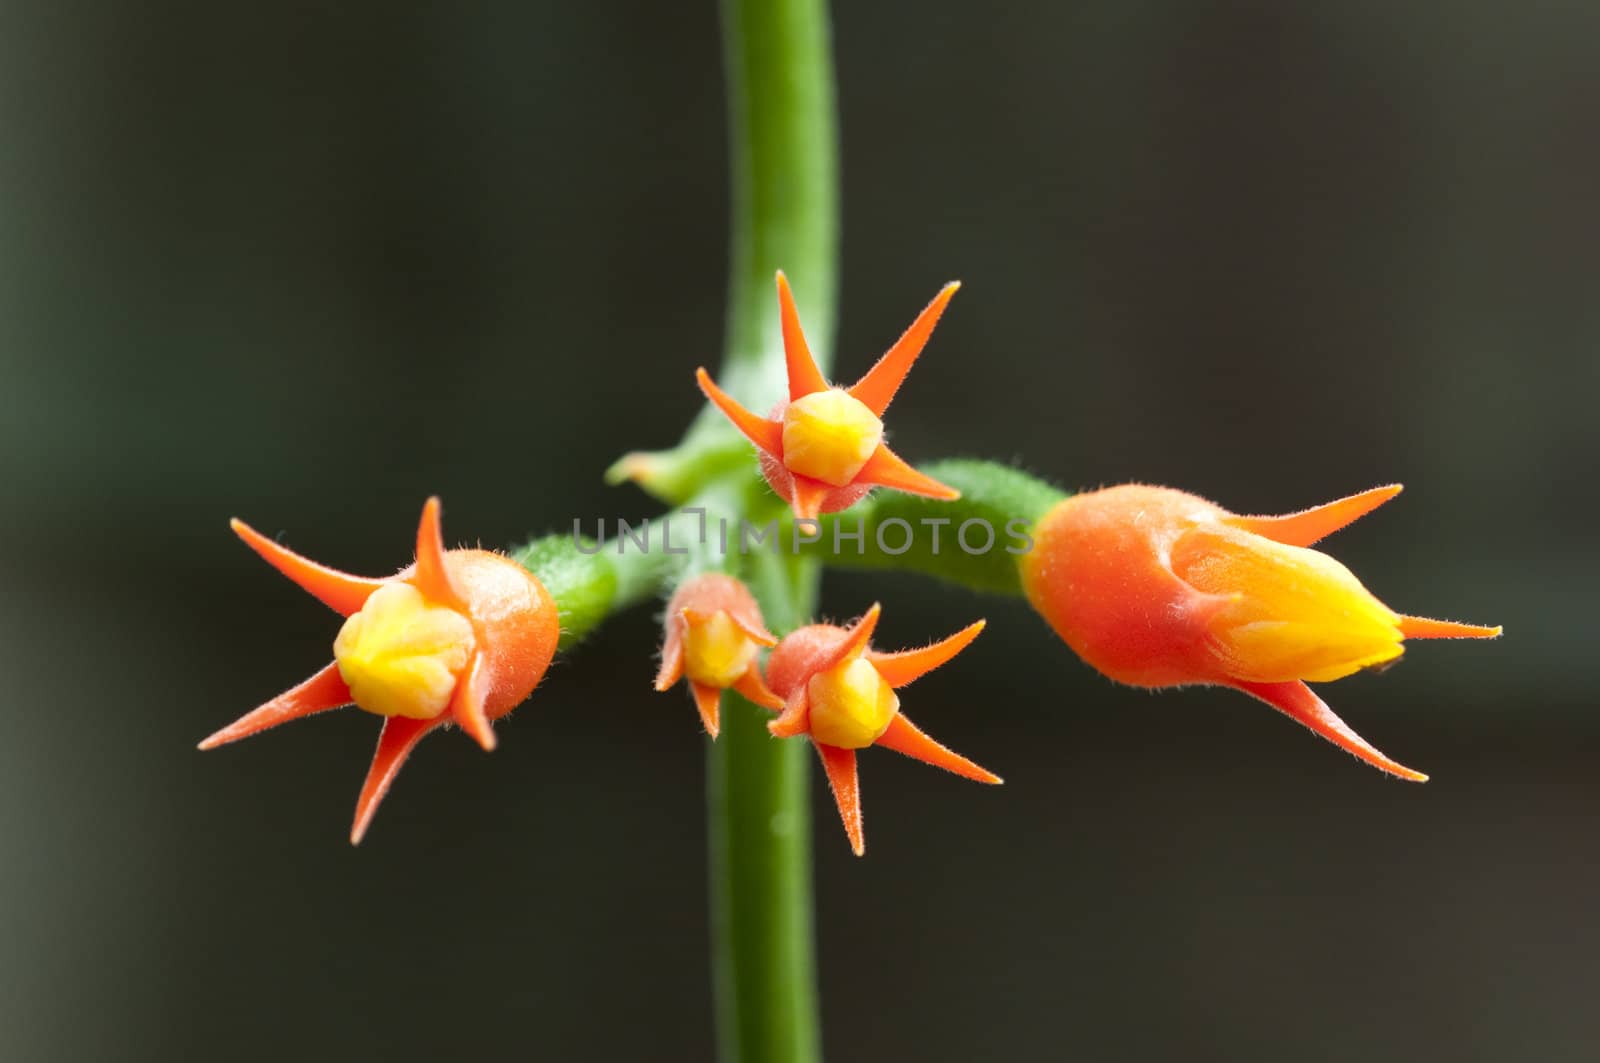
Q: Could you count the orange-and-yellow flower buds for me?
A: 5